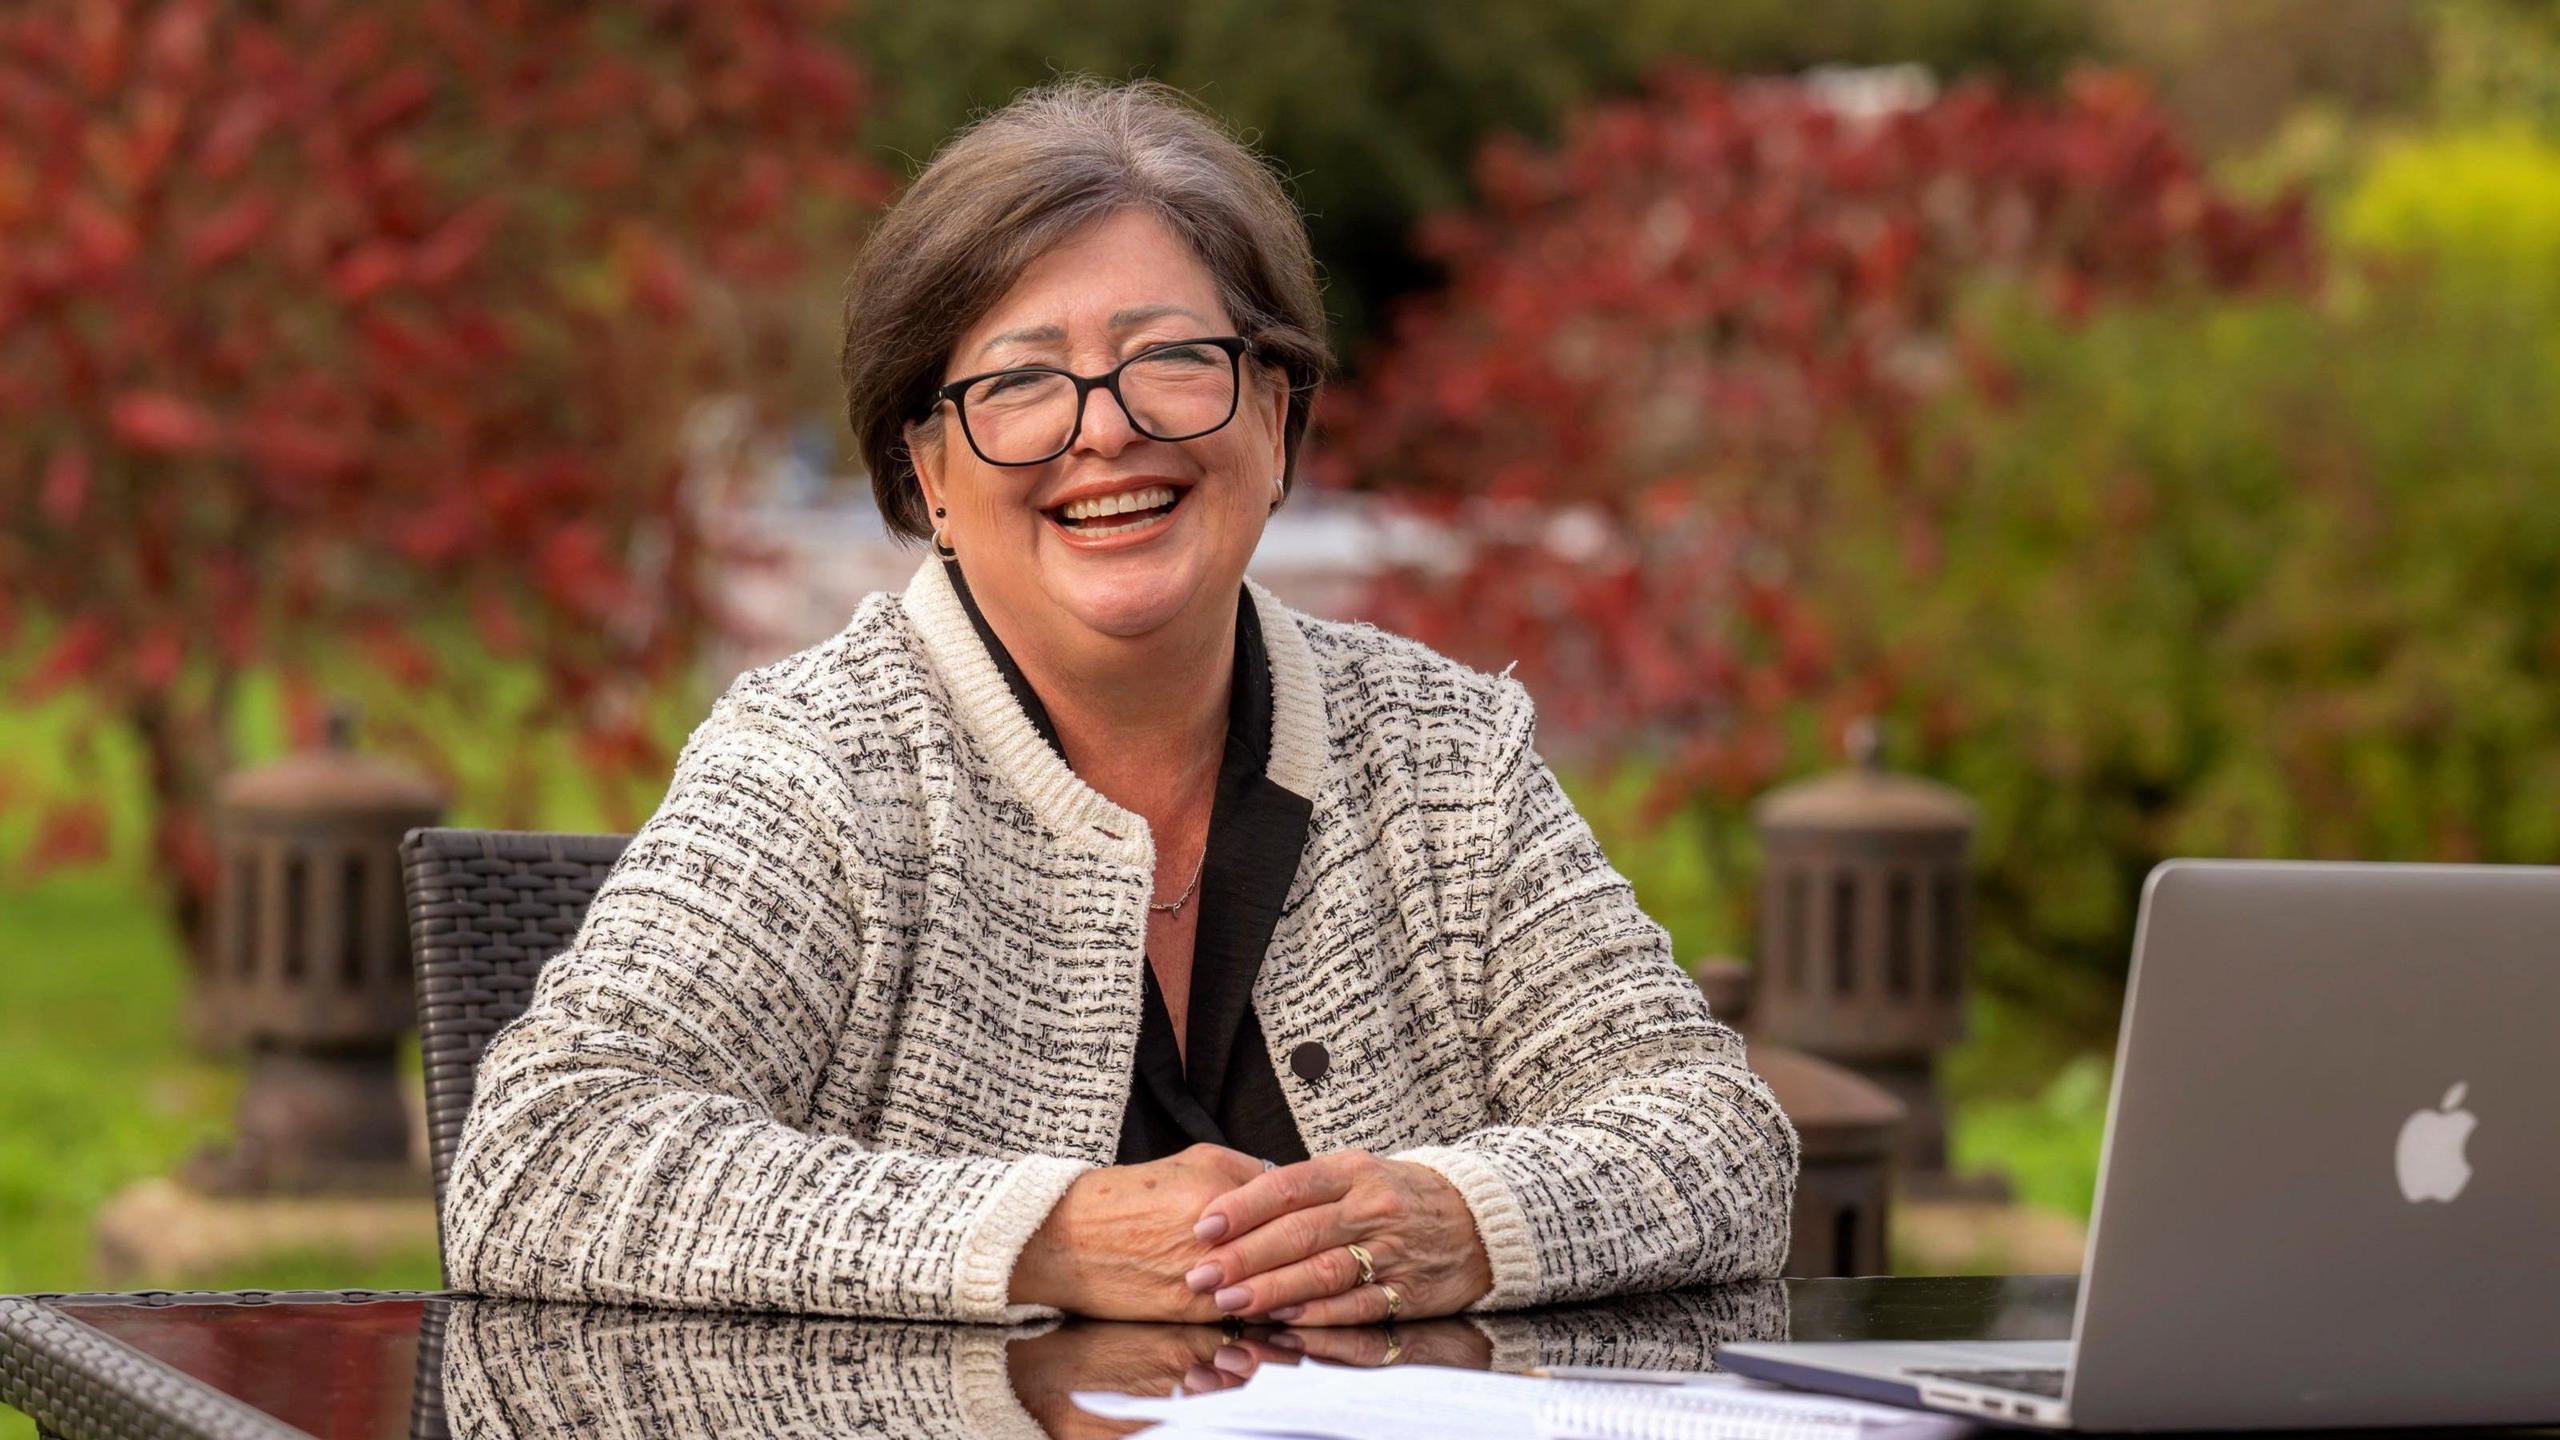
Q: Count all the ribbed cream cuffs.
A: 2